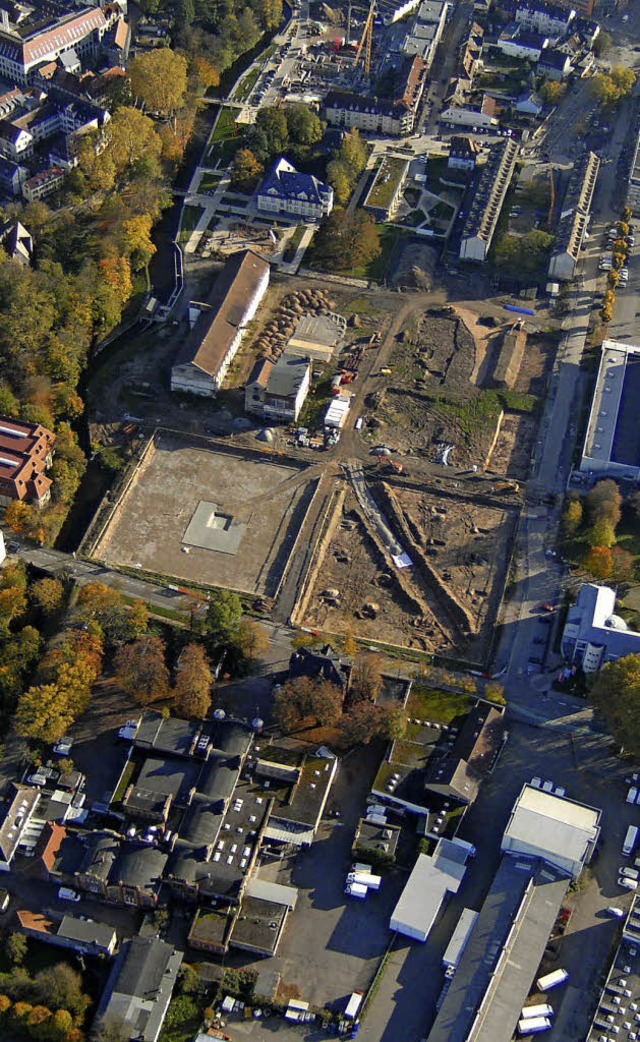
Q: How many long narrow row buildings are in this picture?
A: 2